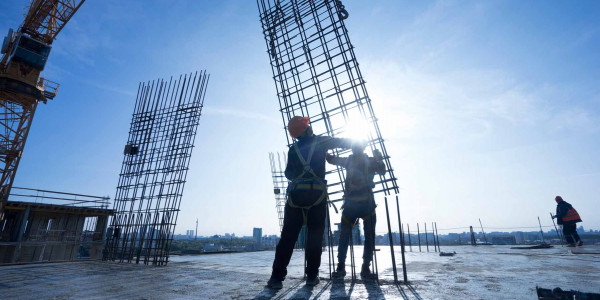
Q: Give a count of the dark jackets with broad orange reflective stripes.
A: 1